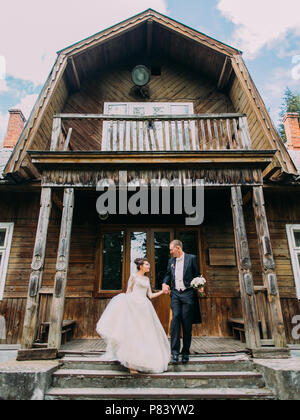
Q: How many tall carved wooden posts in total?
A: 4